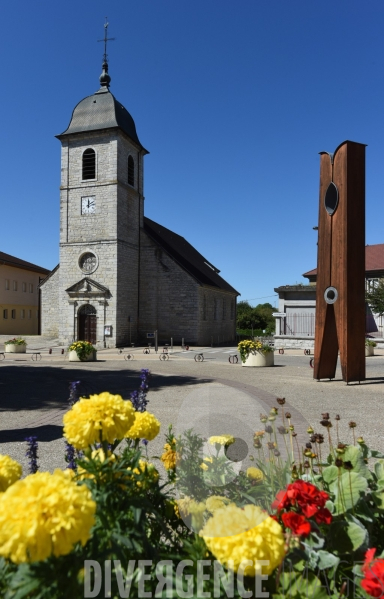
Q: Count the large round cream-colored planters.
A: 4